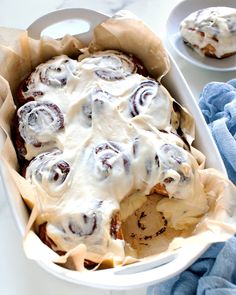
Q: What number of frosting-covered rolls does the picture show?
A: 10